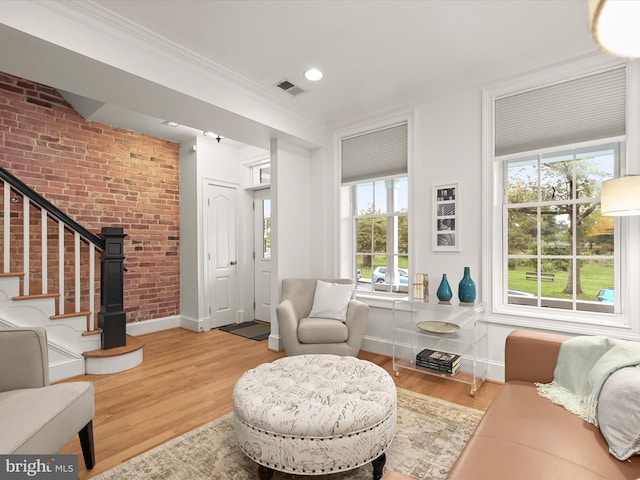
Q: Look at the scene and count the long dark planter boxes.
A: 0